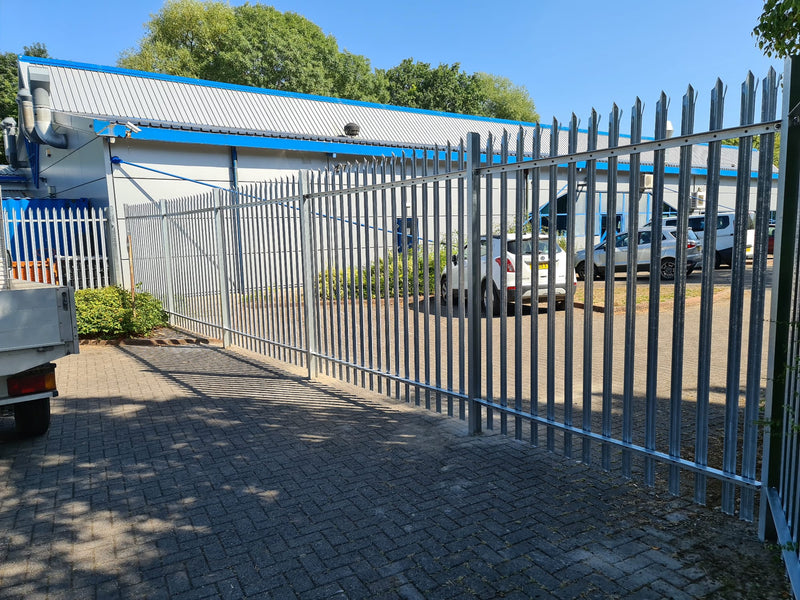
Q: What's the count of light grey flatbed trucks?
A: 1